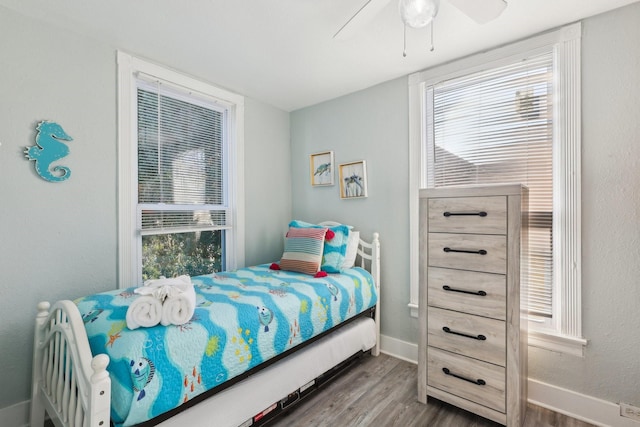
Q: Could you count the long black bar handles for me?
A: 5